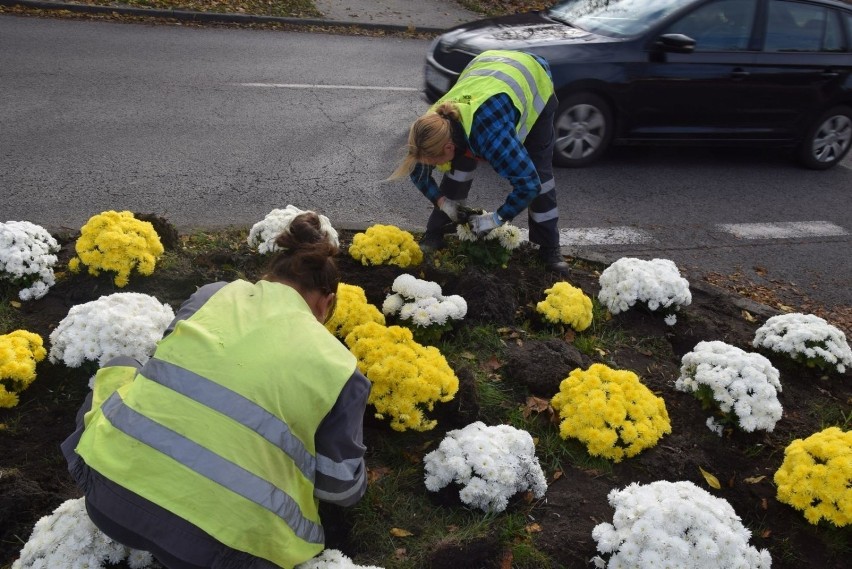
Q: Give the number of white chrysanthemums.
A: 12